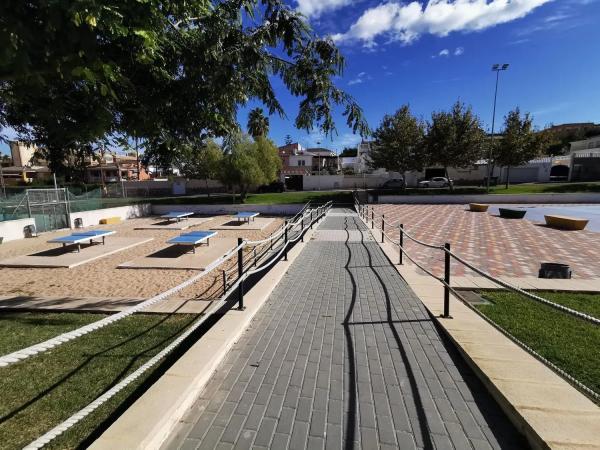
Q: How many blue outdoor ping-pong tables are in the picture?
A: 4